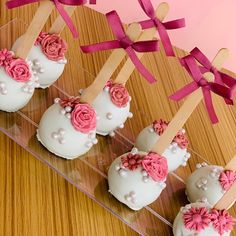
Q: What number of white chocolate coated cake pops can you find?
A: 8